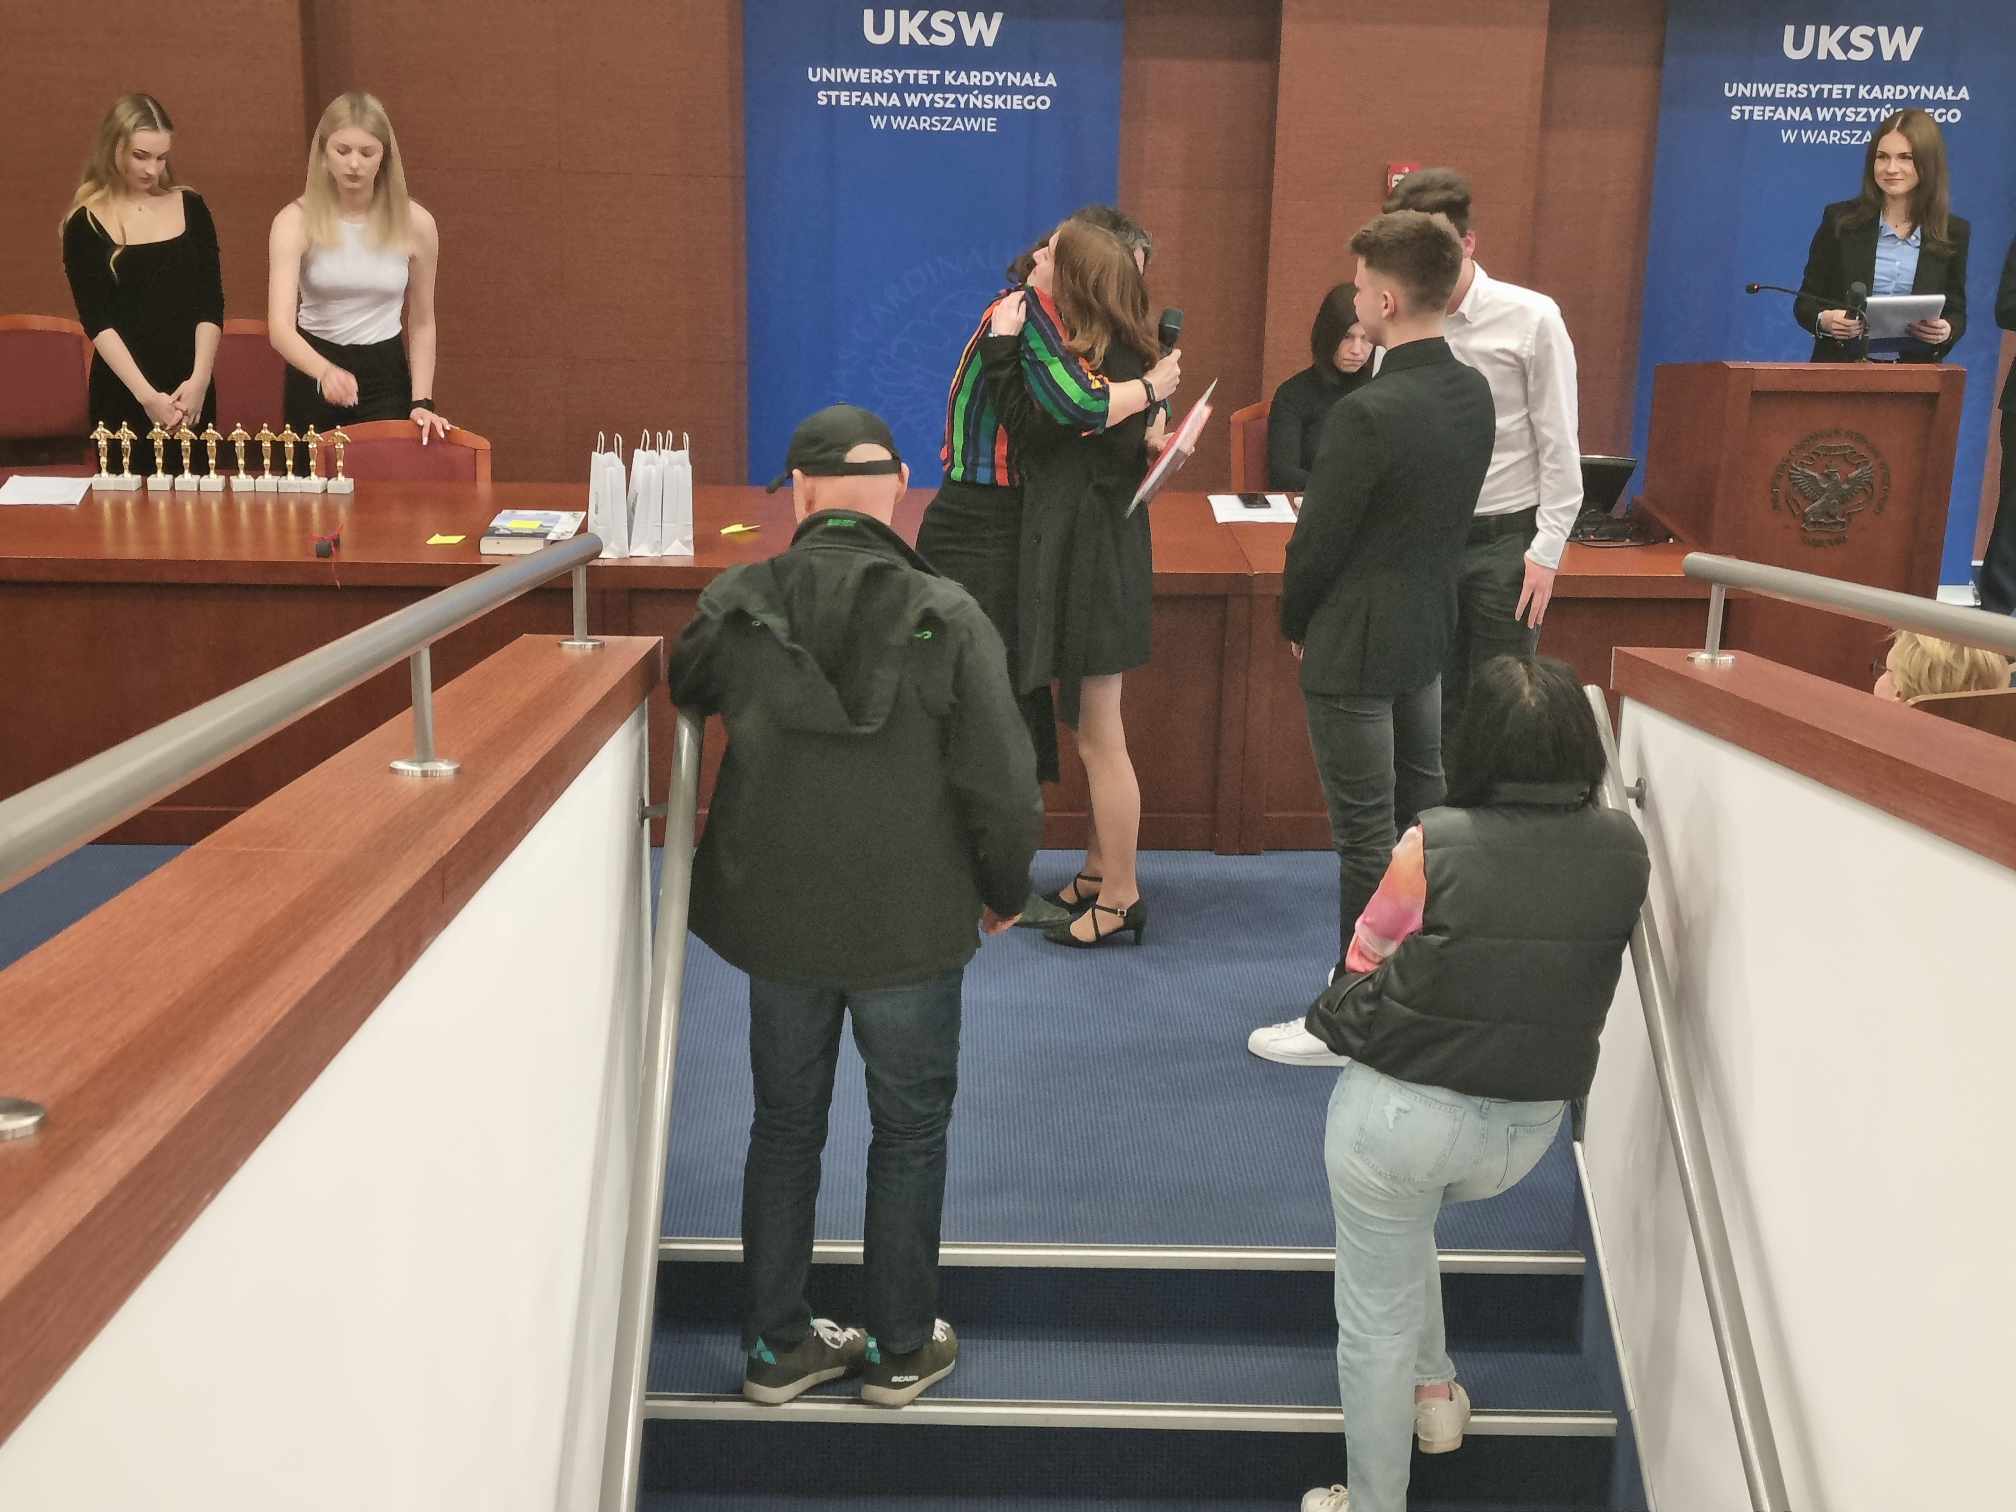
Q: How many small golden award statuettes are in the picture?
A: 10